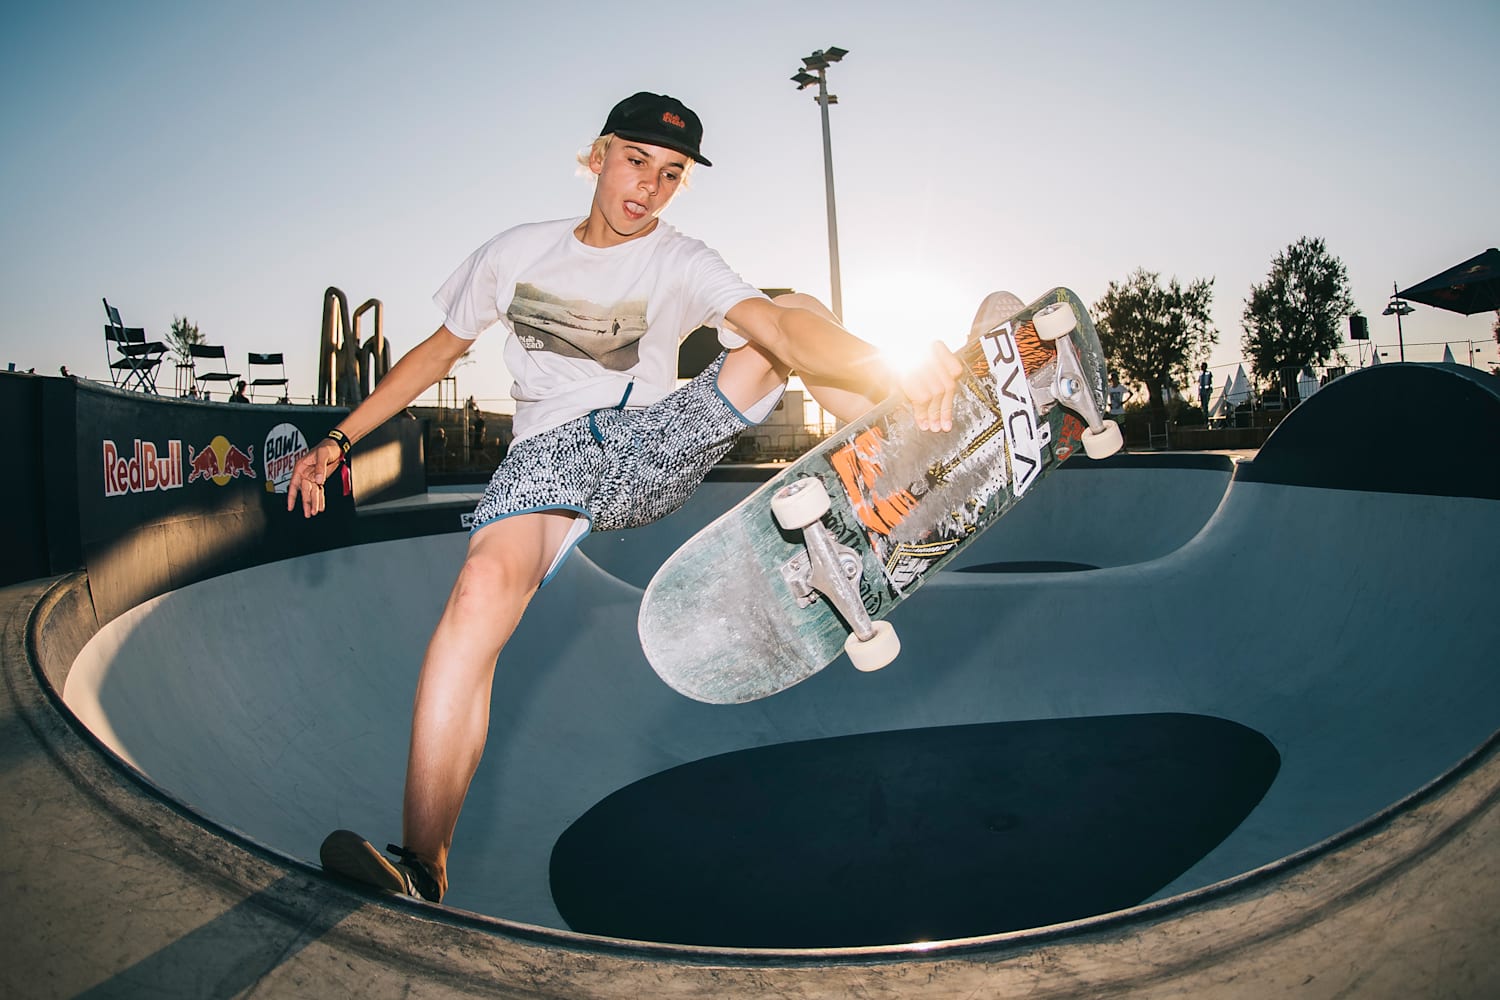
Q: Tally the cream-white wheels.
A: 4